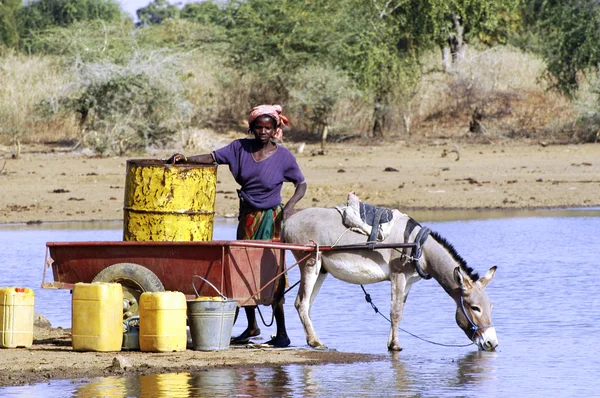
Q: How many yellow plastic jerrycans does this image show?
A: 3